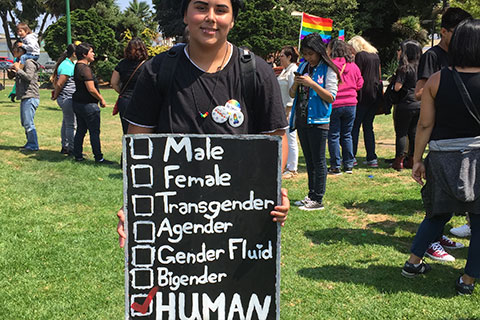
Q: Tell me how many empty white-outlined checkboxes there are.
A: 6